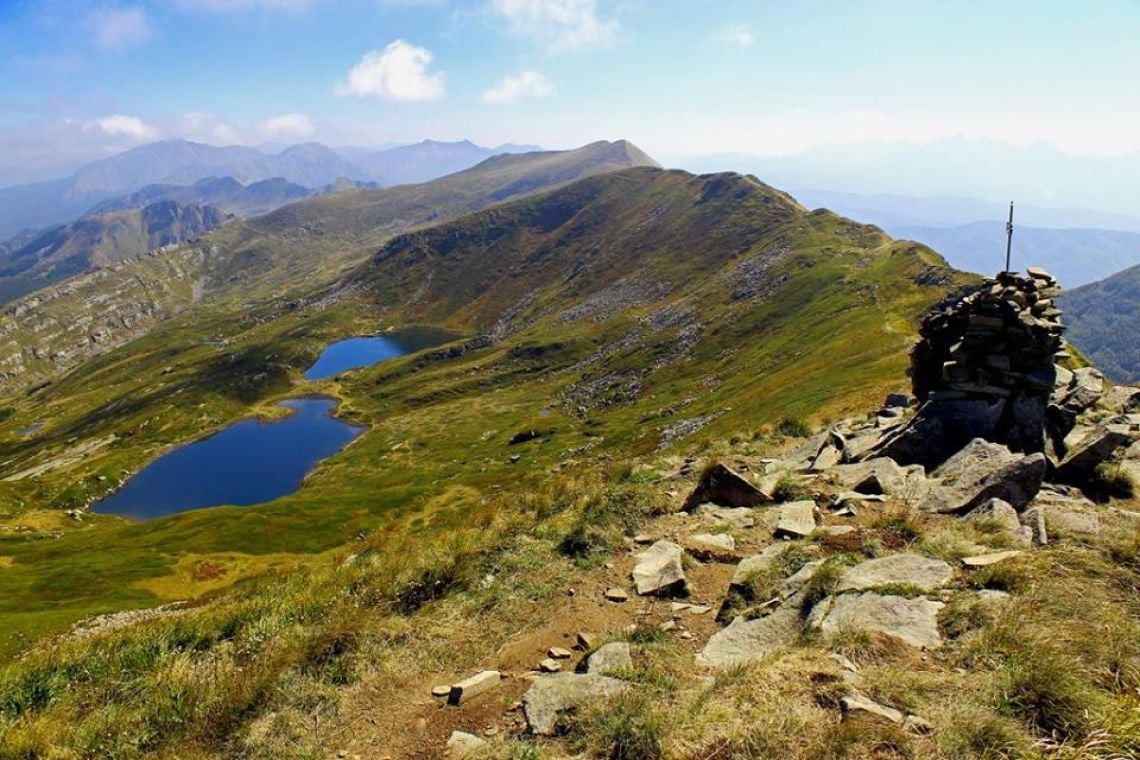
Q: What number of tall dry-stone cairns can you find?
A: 1